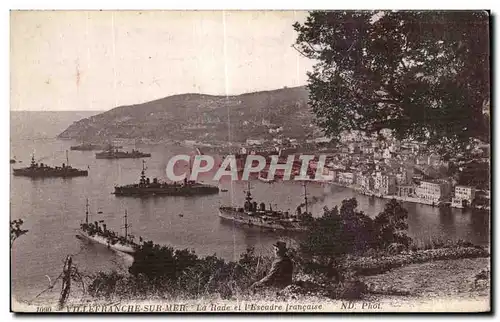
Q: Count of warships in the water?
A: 6